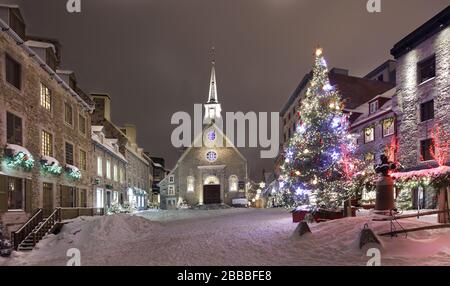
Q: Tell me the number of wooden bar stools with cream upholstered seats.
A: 0